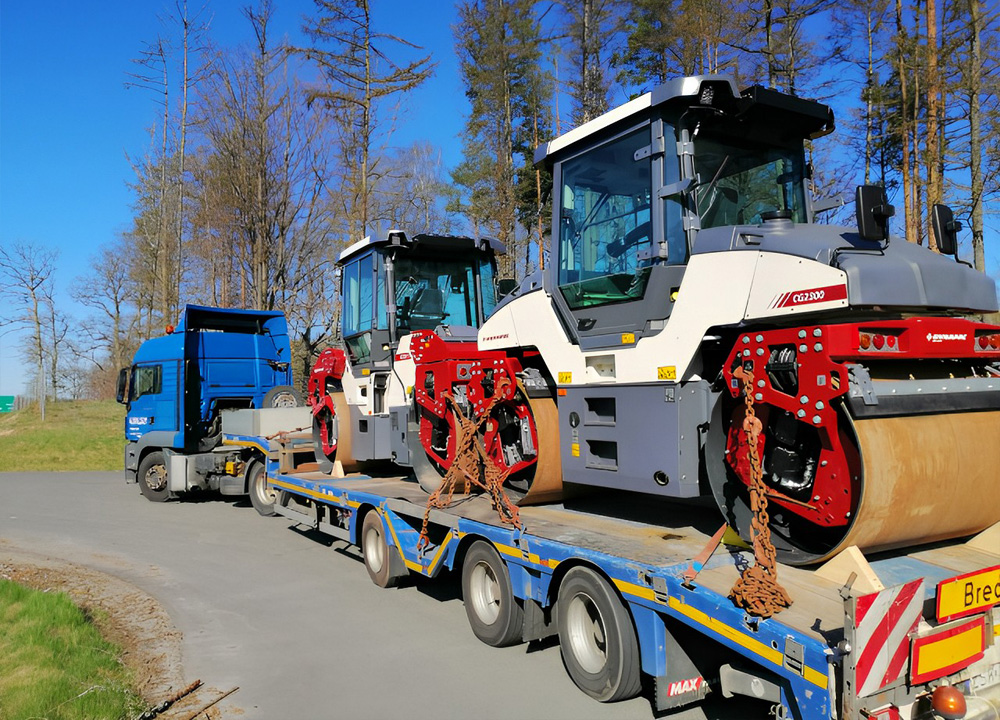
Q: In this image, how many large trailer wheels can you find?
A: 3